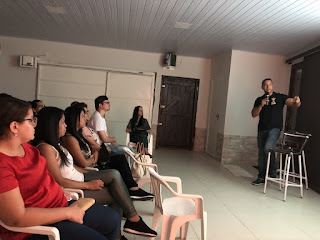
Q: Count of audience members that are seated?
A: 7